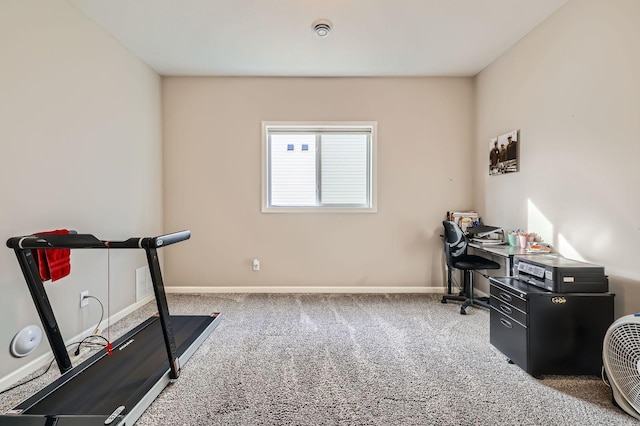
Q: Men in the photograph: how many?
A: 3